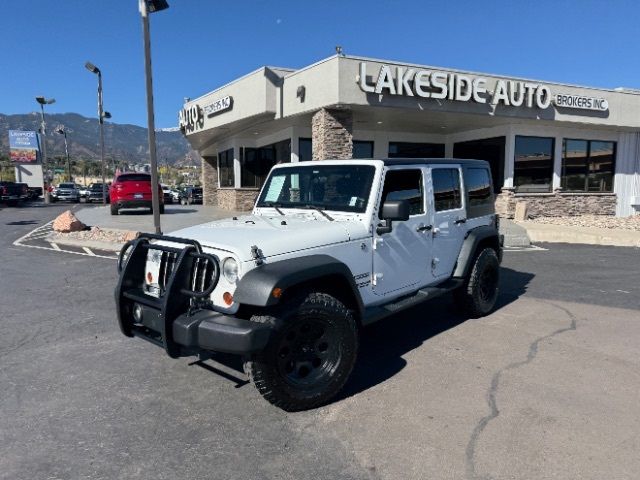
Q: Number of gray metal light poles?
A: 4